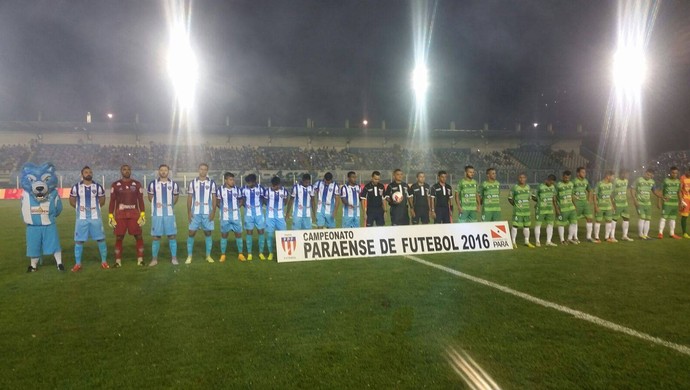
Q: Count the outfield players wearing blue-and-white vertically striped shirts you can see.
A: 9